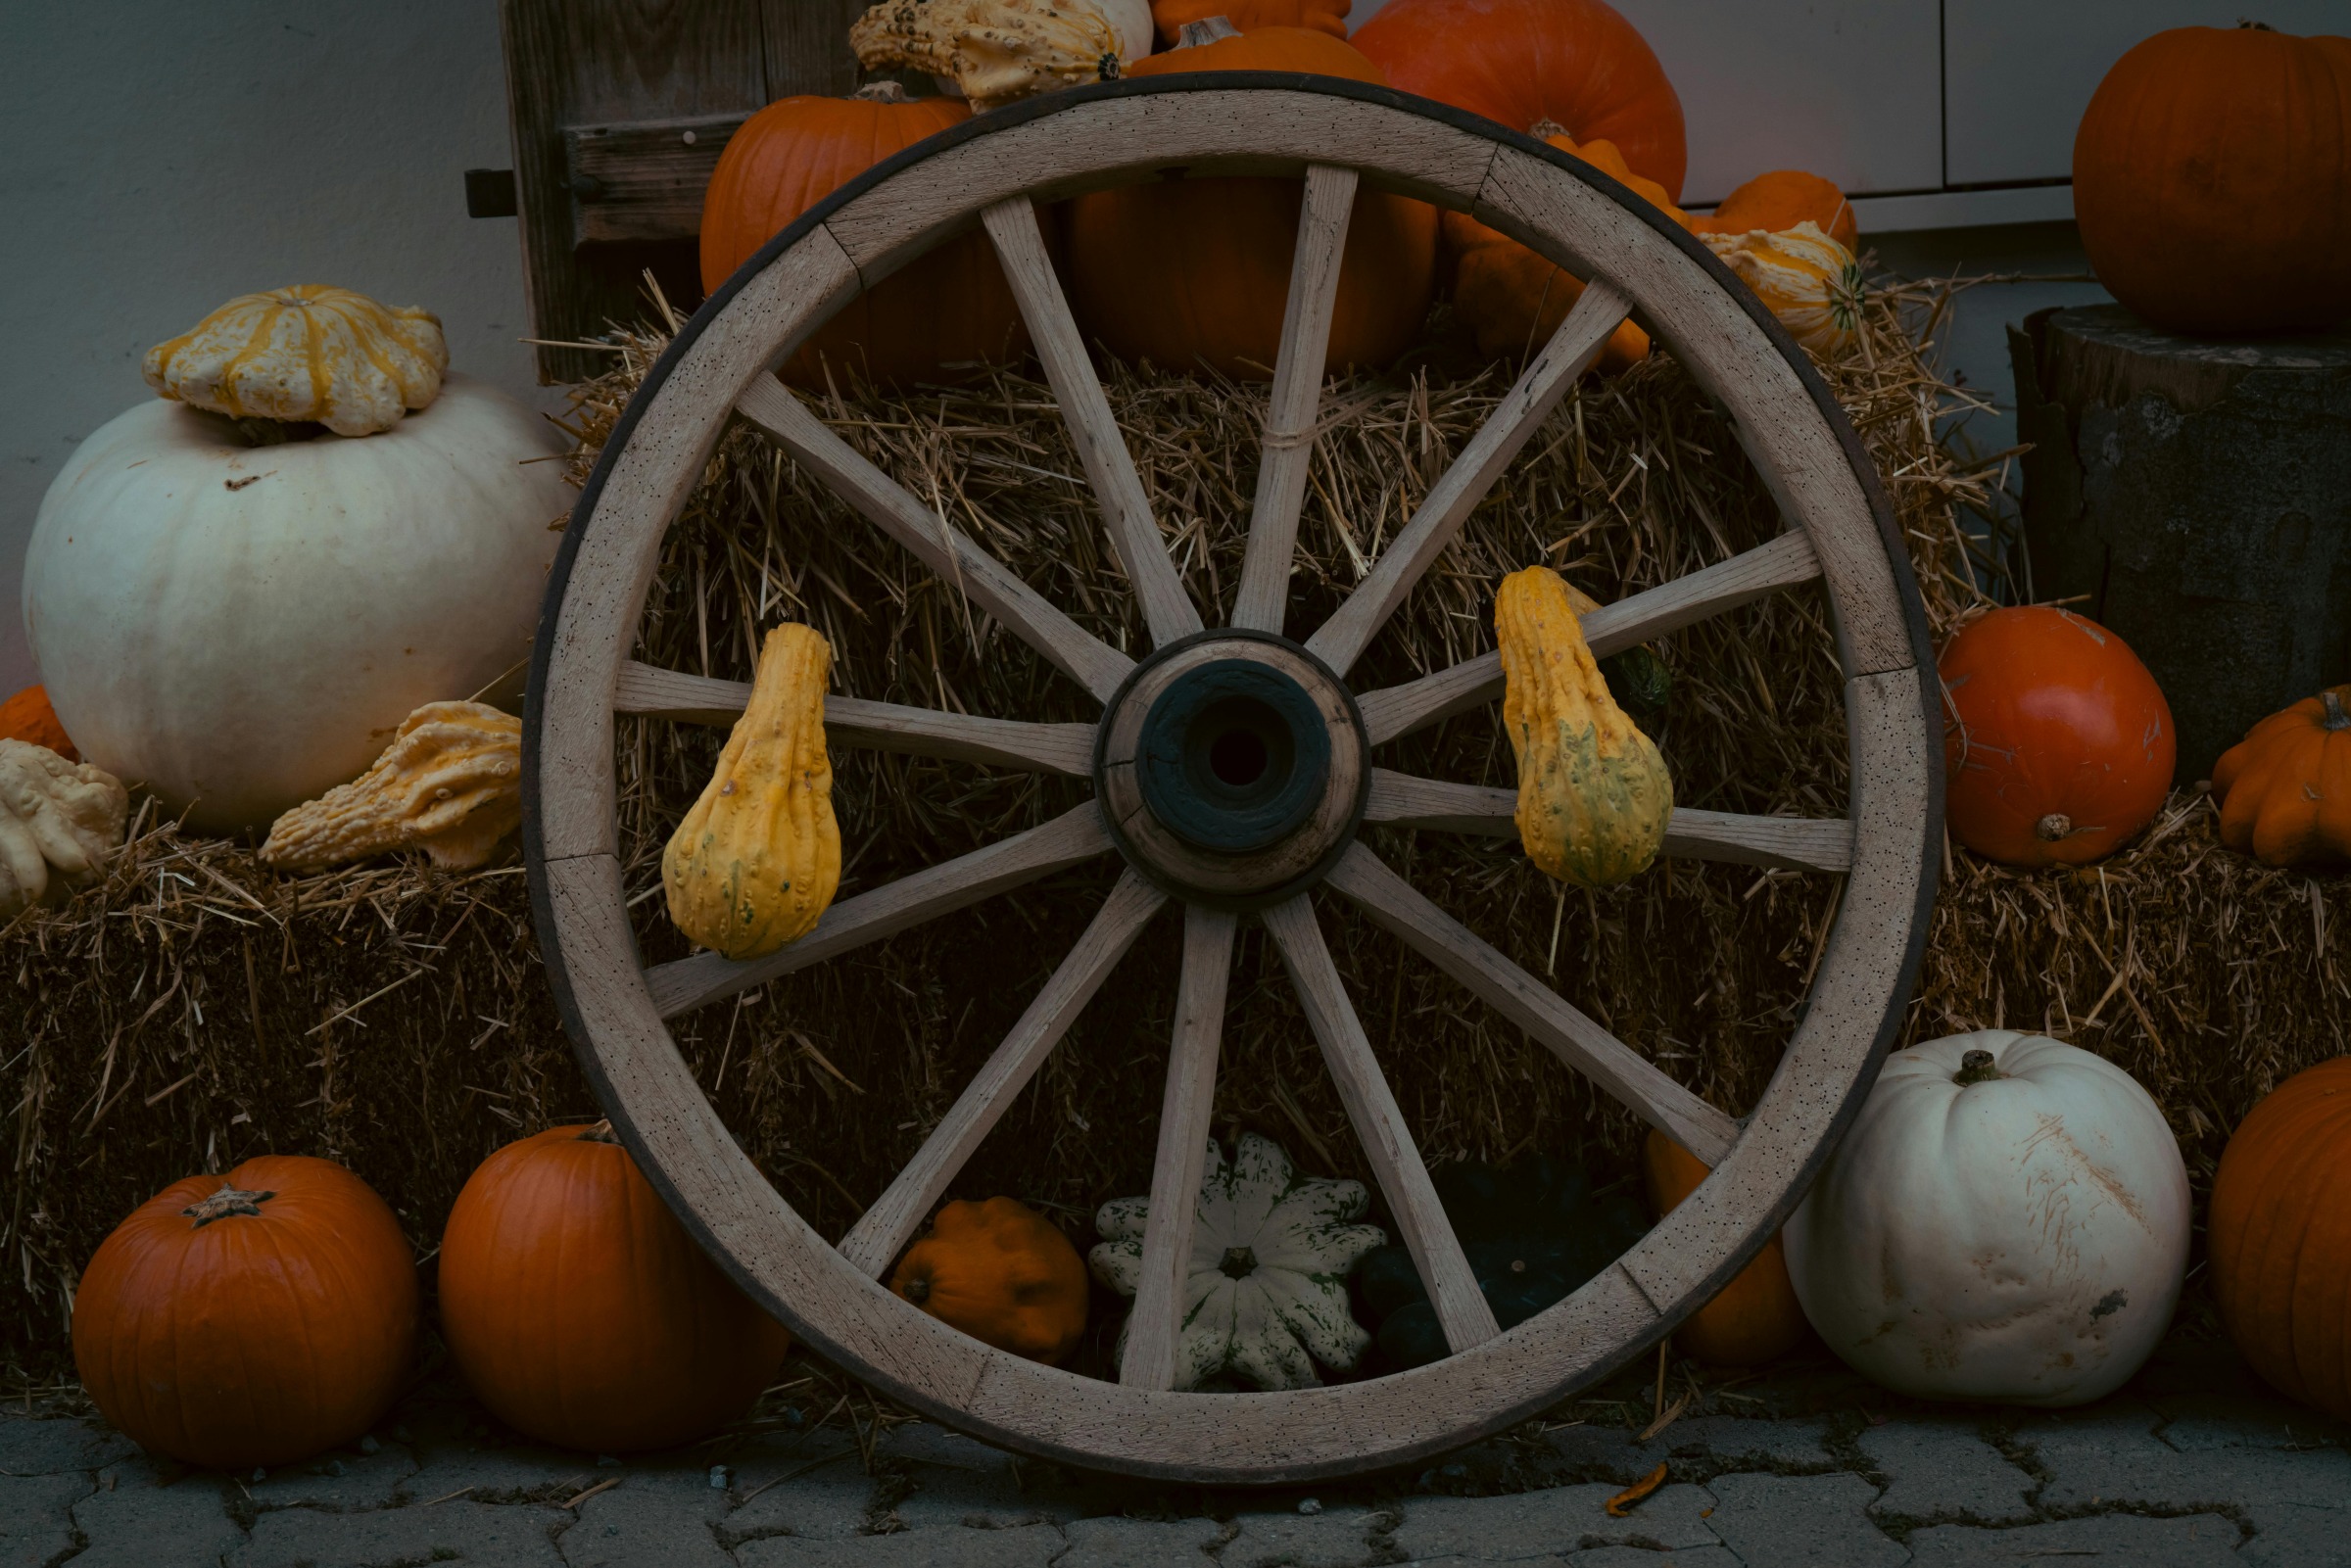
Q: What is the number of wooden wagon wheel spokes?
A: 12